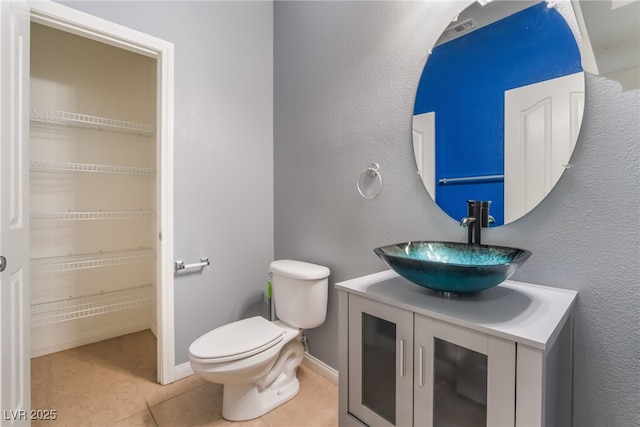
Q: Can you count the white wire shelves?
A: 5